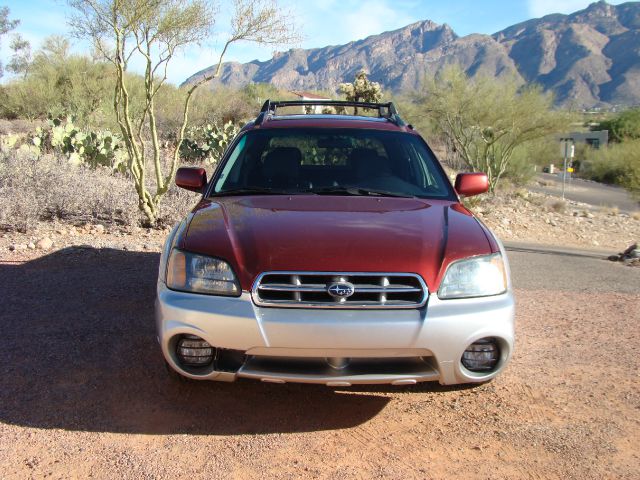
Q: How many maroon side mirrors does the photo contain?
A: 2